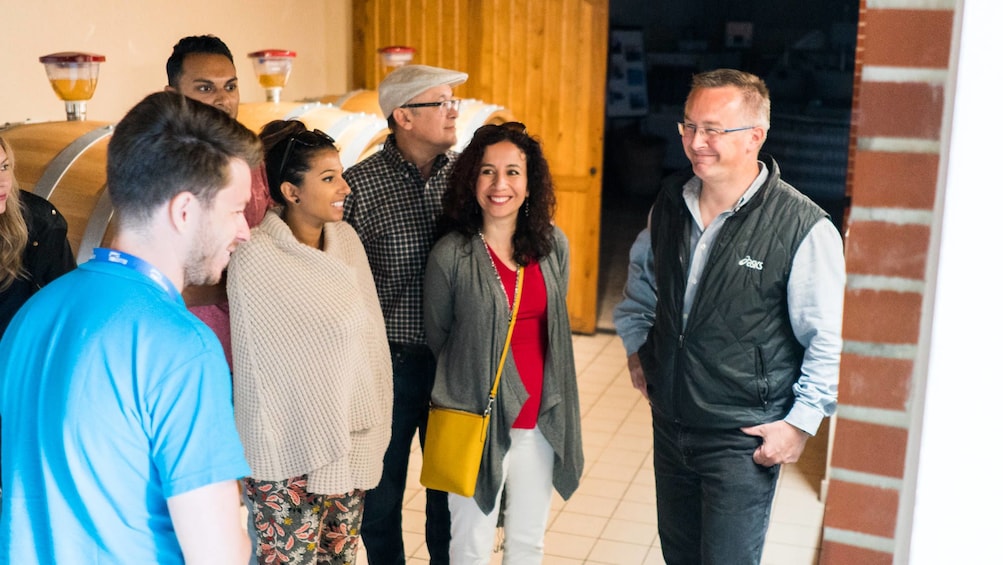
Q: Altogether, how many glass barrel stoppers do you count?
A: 3